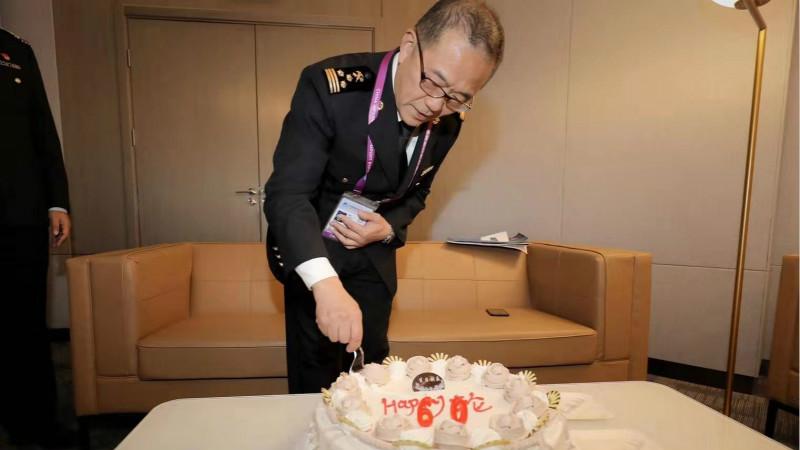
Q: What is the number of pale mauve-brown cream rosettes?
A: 11